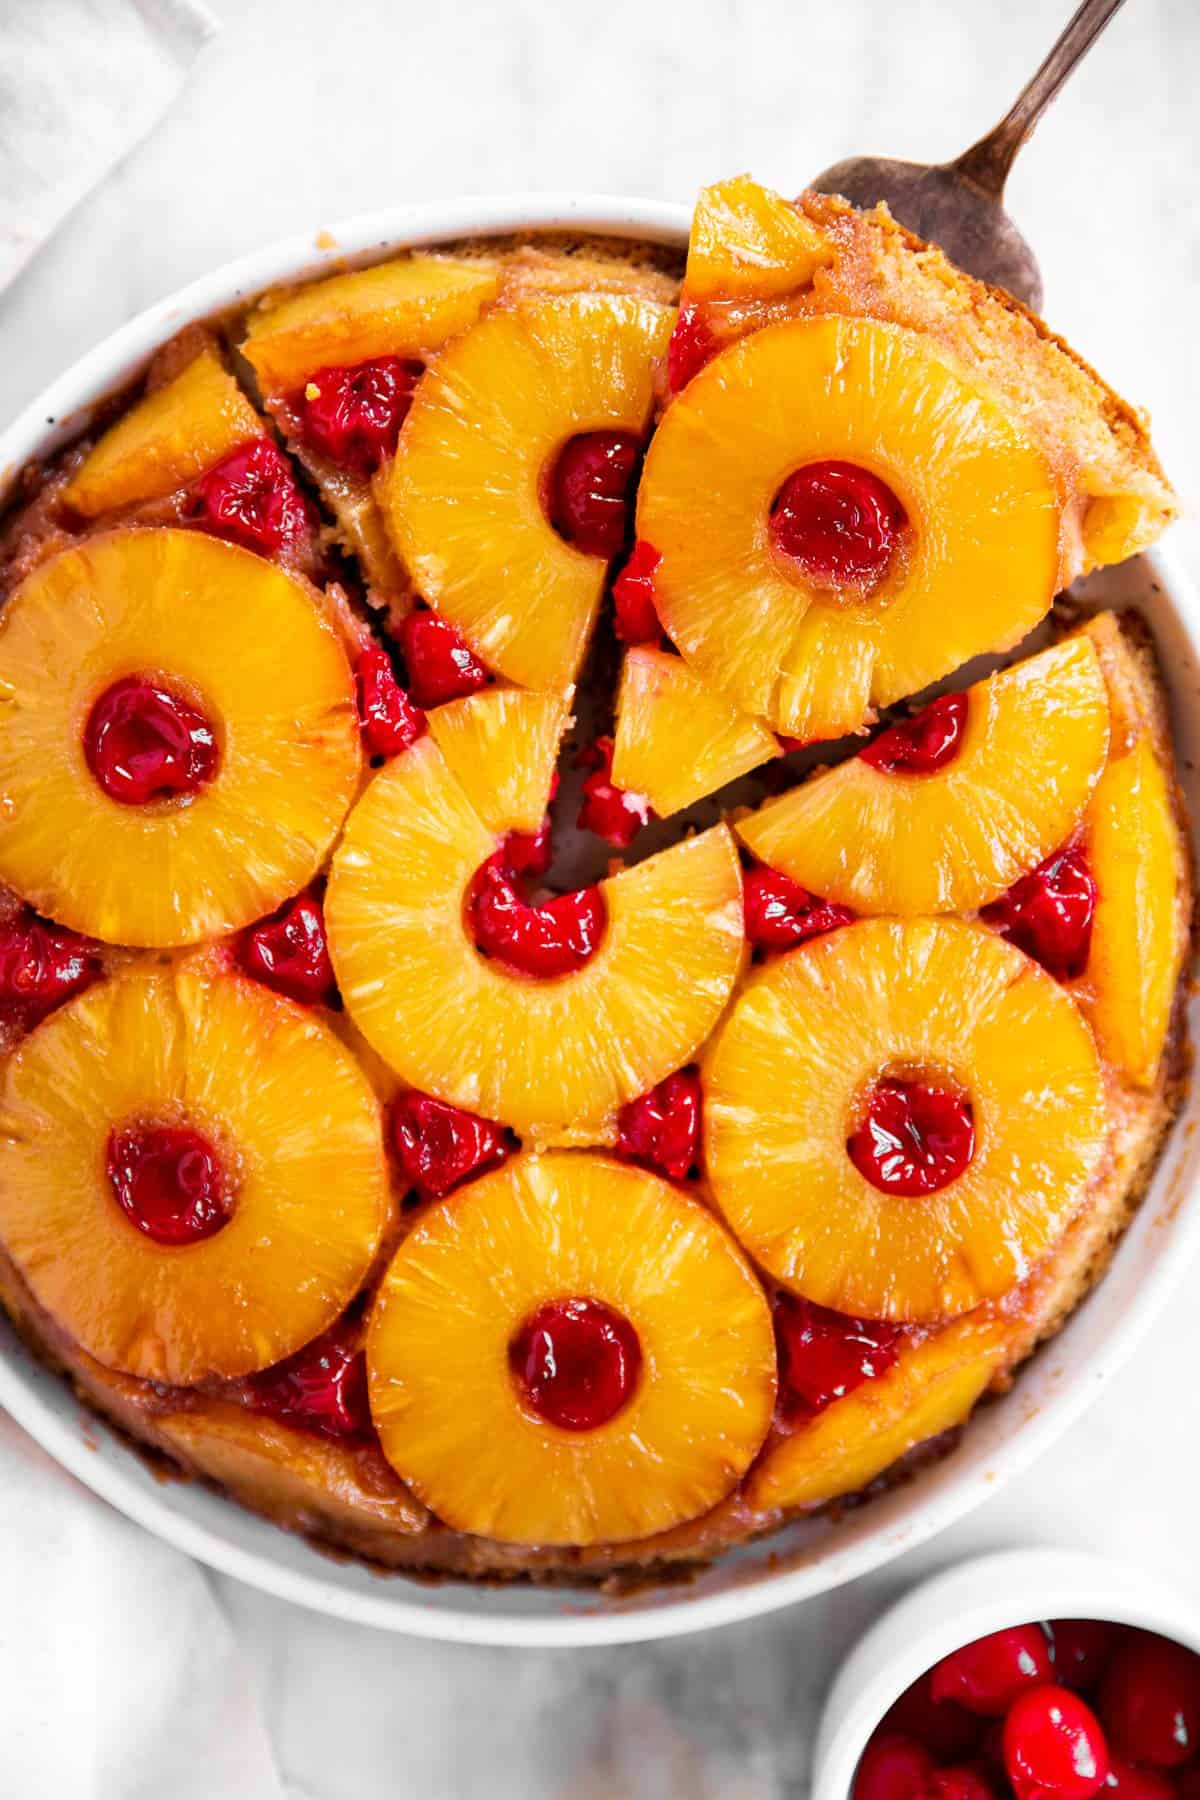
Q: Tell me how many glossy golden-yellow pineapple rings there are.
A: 8